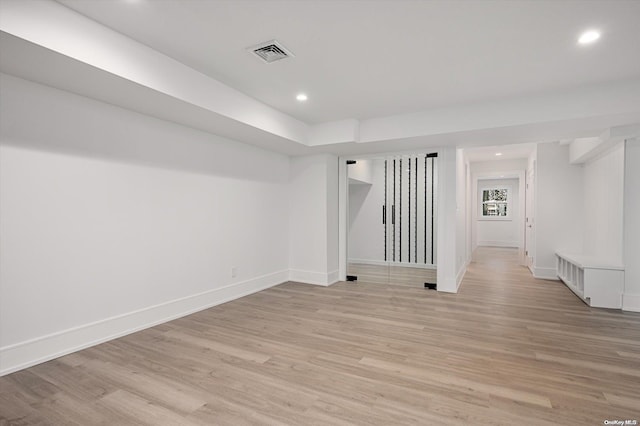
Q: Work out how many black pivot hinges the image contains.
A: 4